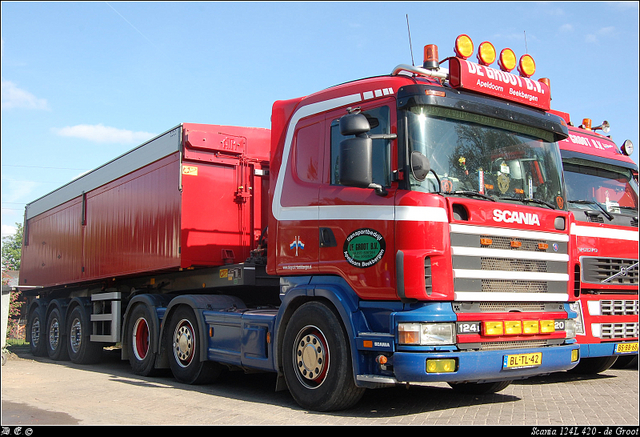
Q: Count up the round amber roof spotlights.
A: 4